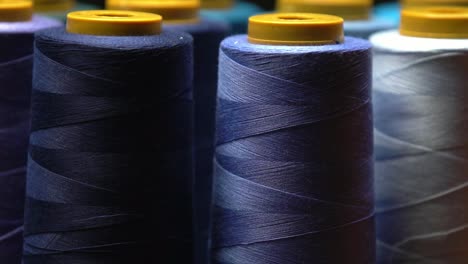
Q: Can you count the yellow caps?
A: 9